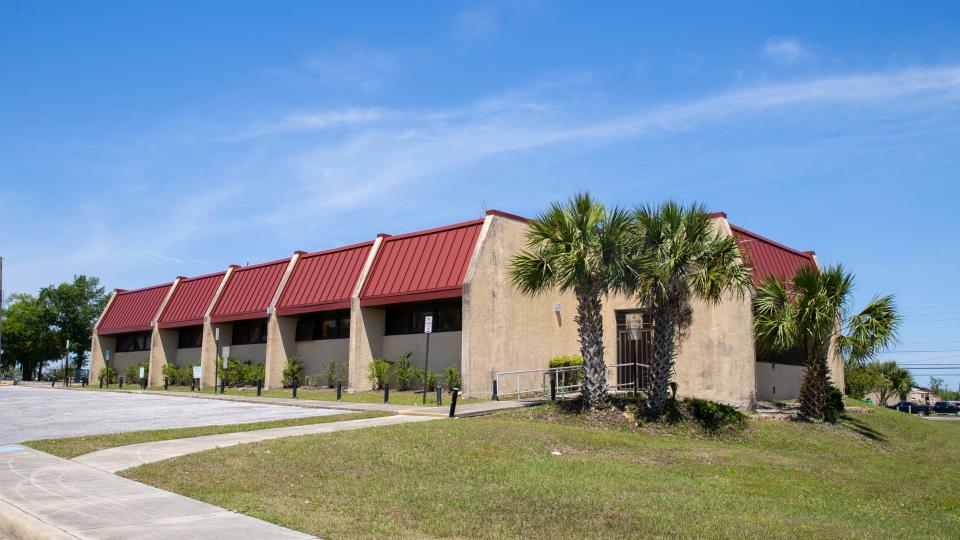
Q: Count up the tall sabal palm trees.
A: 3